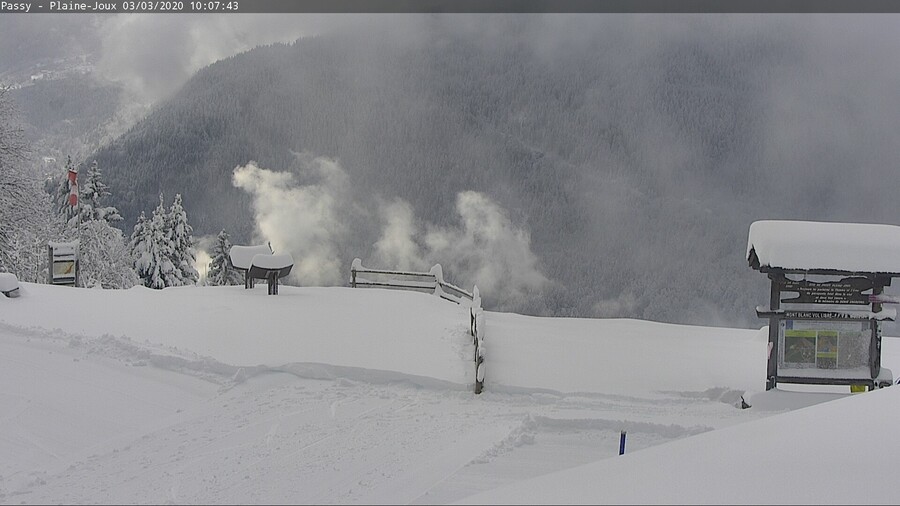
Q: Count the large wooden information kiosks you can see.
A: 1